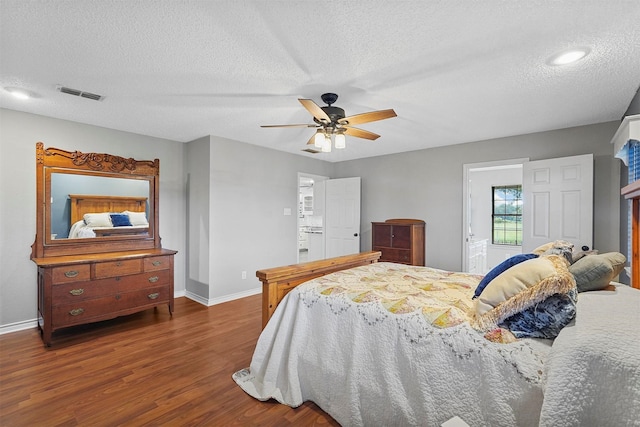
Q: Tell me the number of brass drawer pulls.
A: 6